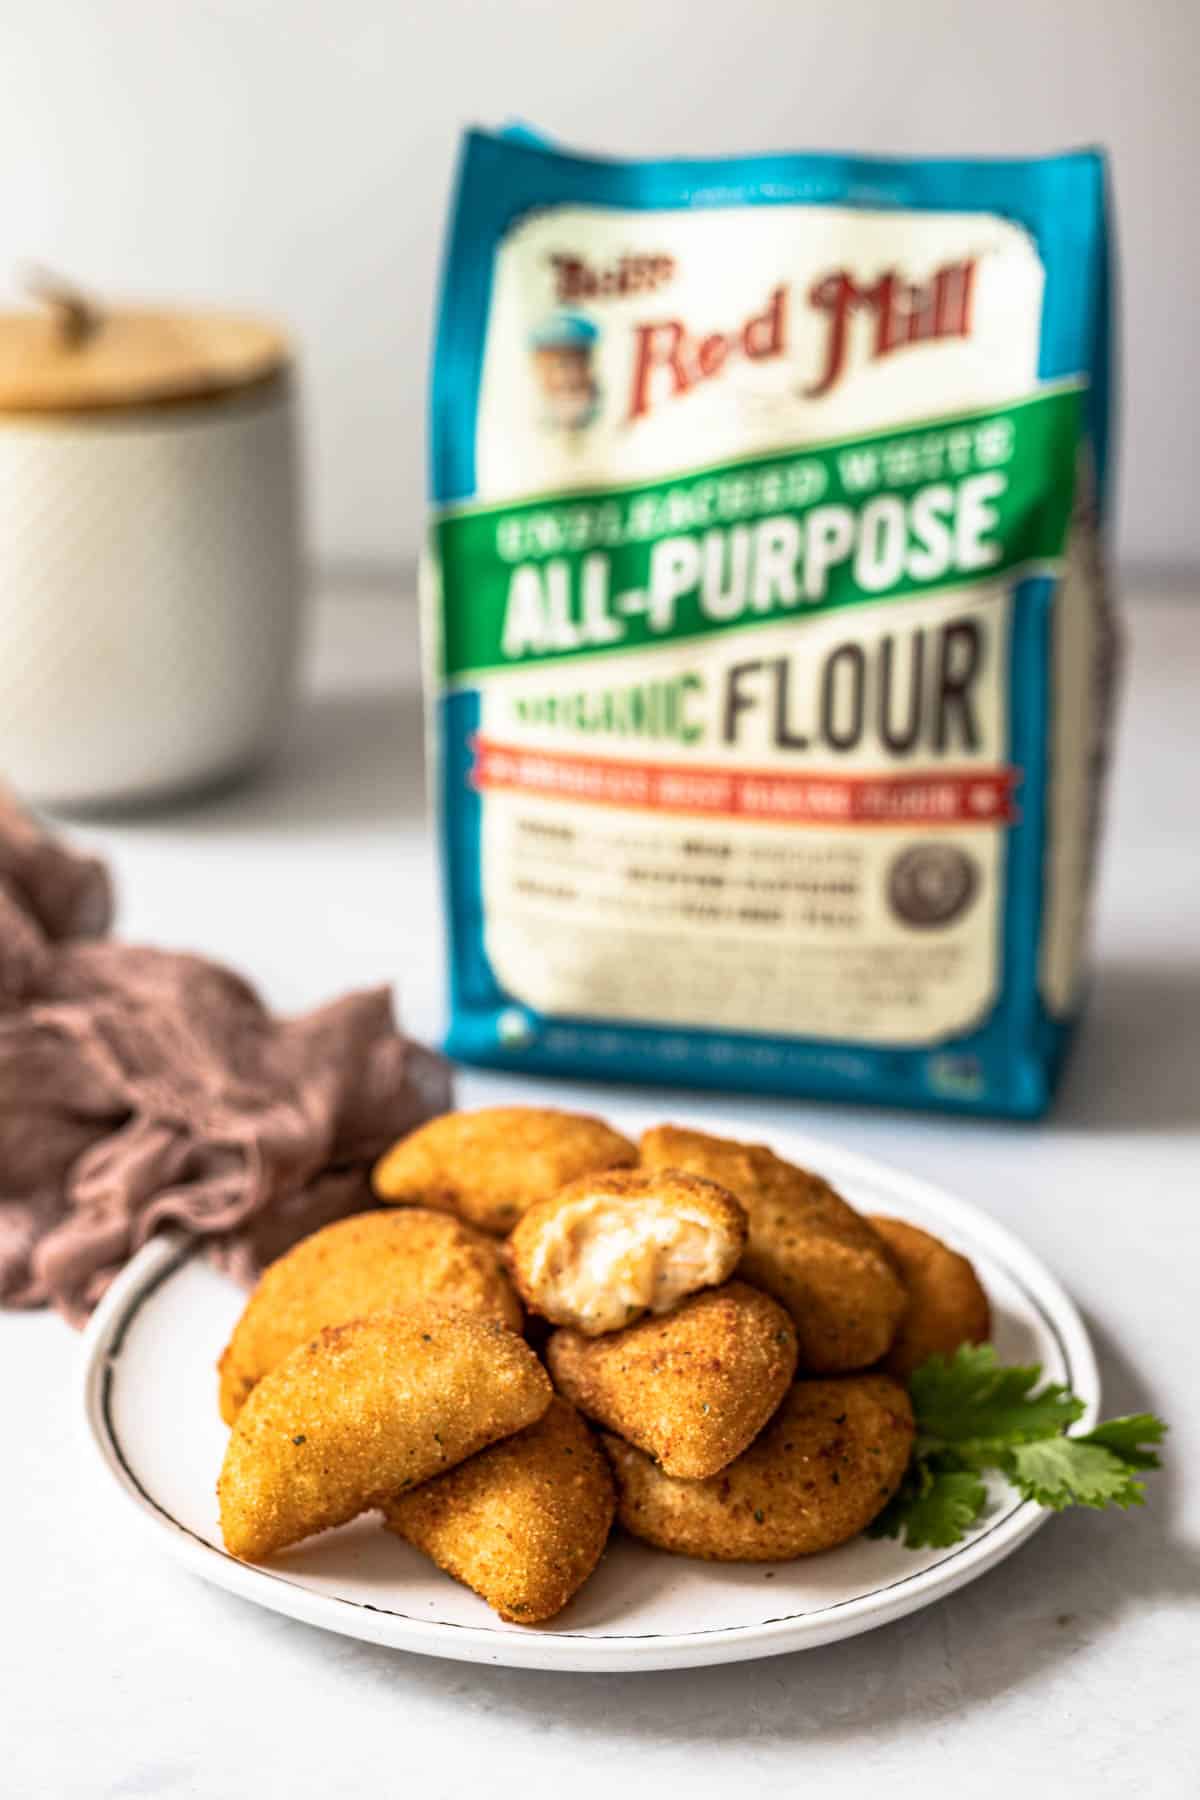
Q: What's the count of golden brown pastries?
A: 9